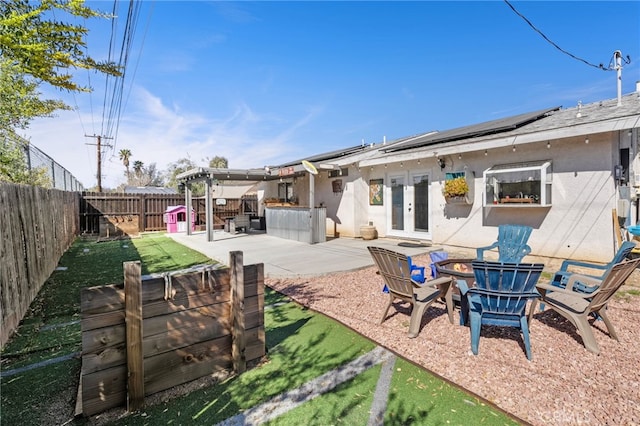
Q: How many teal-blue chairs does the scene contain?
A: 3